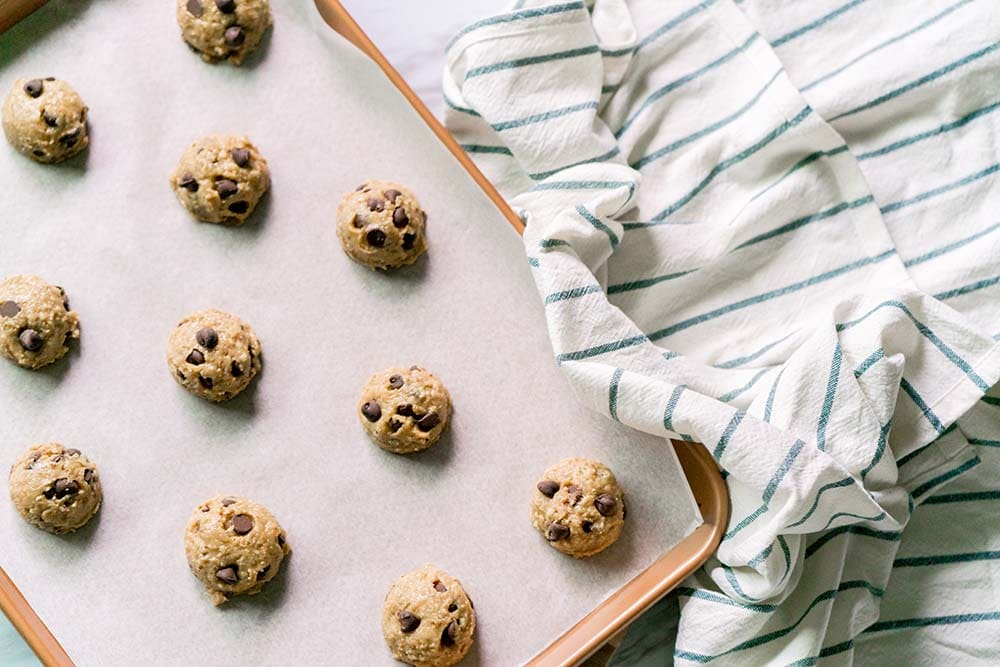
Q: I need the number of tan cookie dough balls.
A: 11